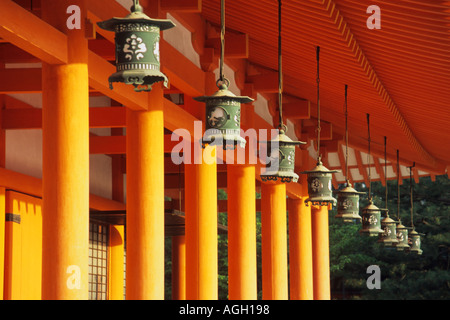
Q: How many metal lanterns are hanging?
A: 9